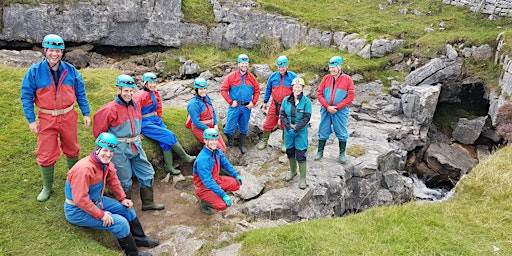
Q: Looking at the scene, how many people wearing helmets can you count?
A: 10